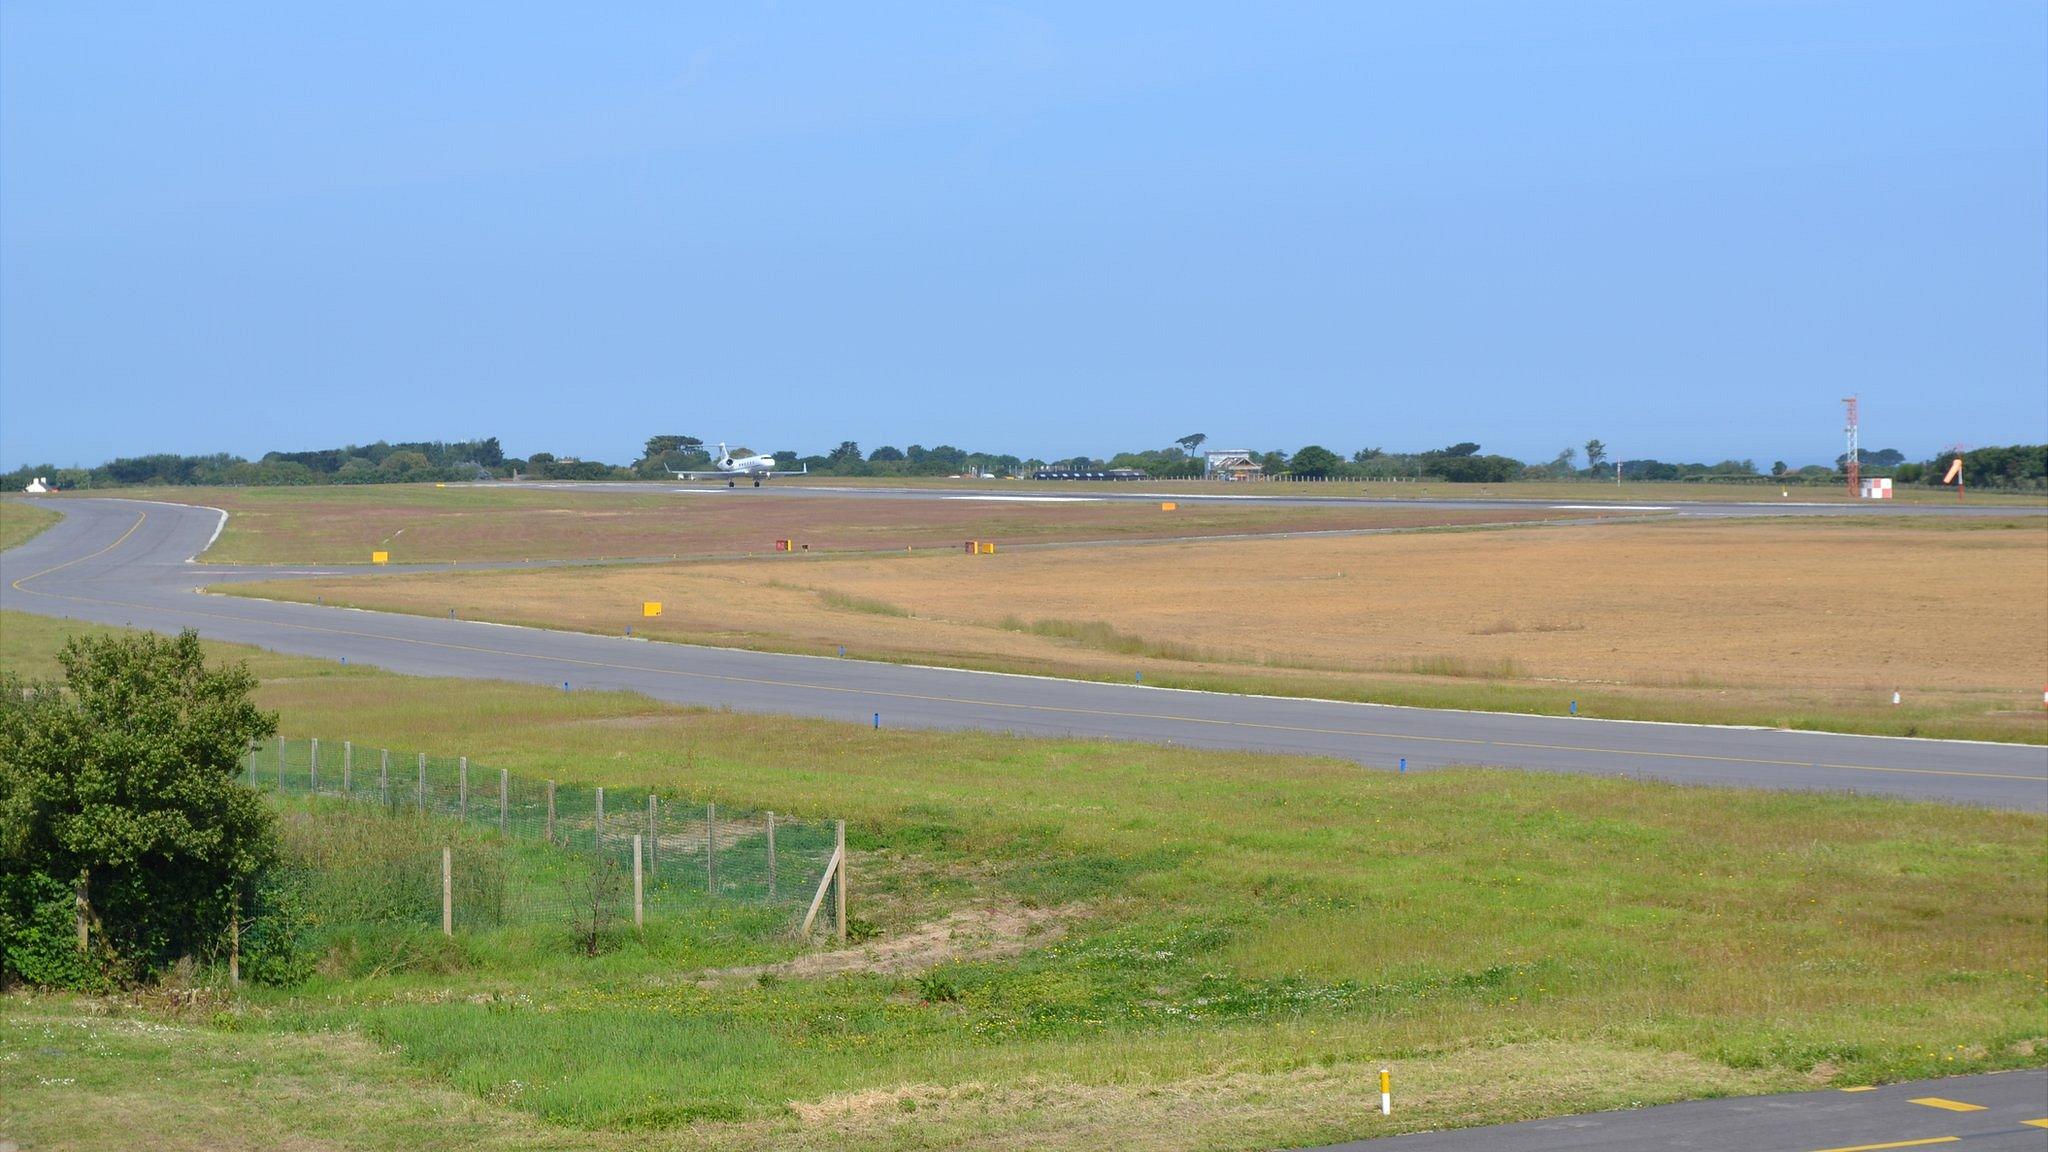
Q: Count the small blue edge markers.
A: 10